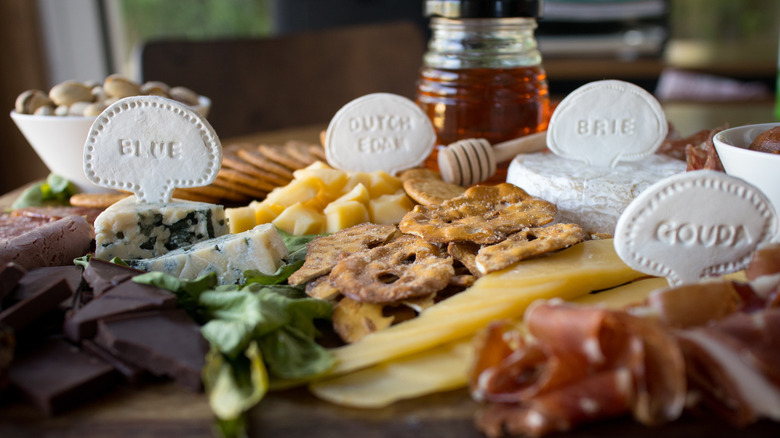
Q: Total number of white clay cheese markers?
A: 4